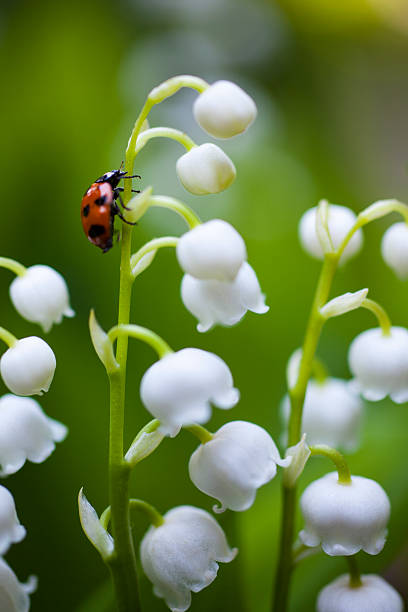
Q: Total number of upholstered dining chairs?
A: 0